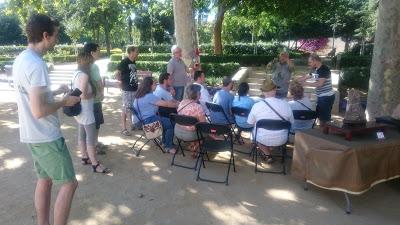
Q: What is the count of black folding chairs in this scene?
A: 8